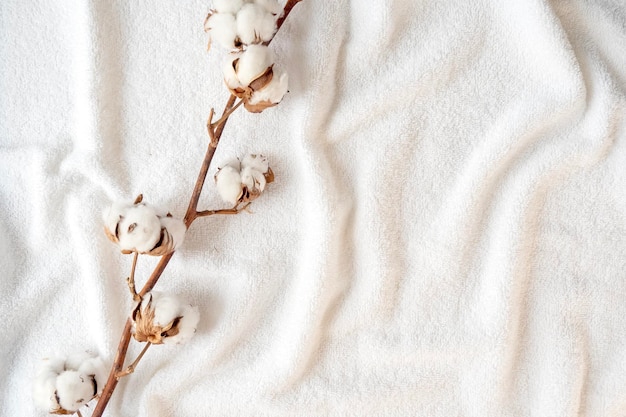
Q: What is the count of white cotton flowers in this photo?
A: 6